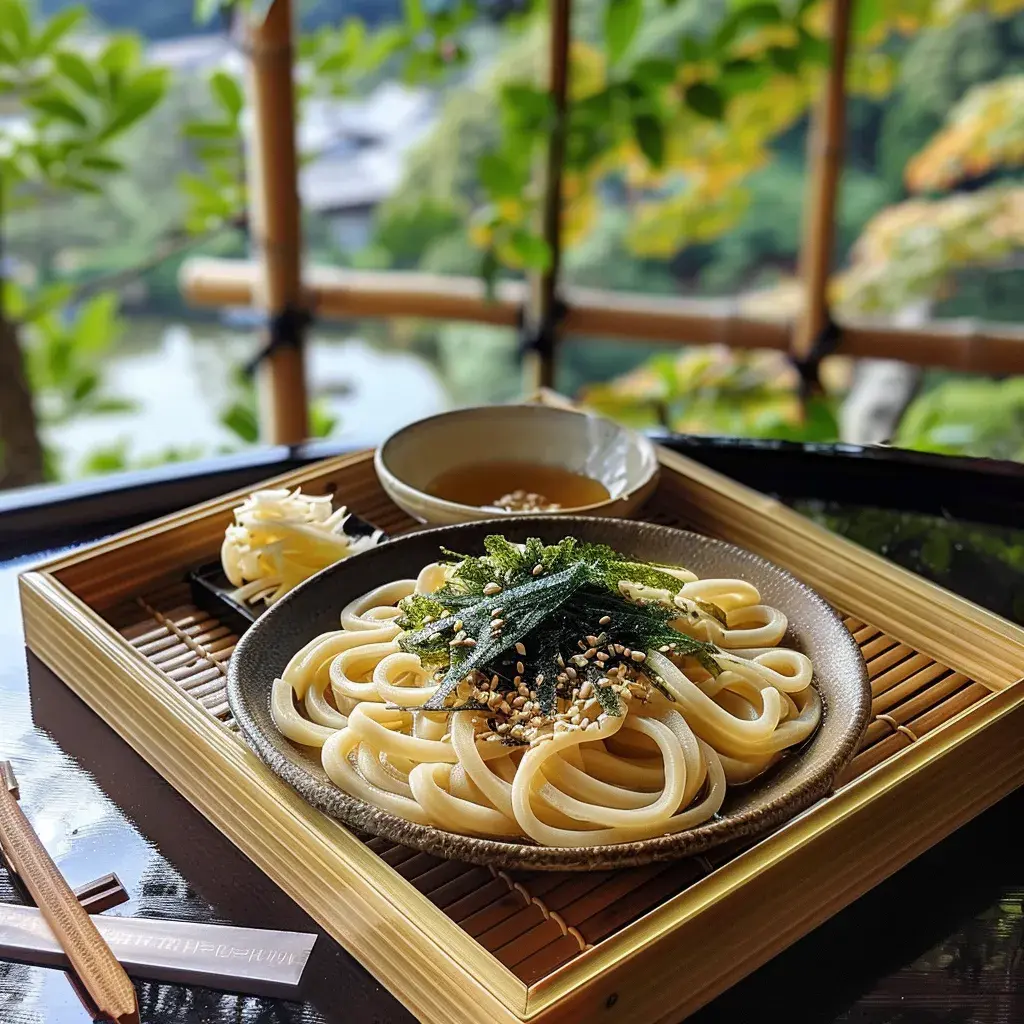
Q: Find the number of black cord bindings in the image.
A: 3